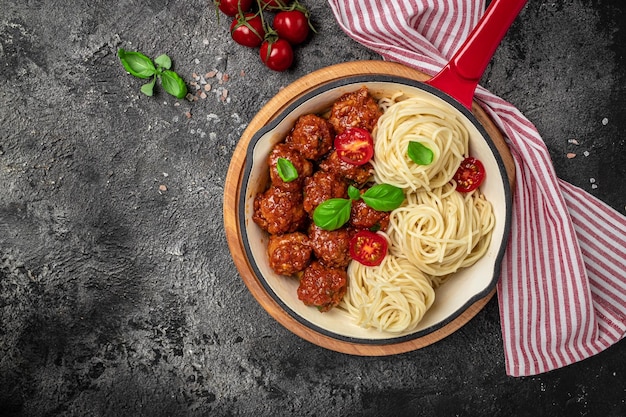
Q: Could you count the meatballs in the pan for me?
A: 10